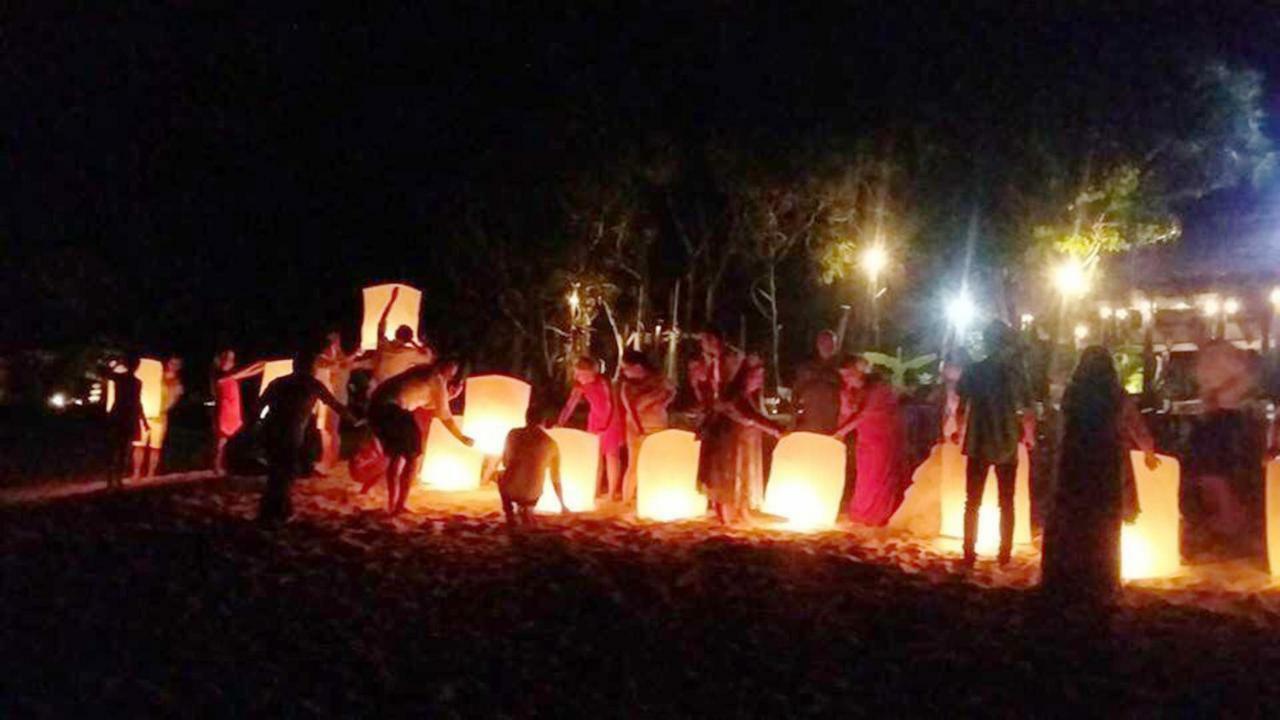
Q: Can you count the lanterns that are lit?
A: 11